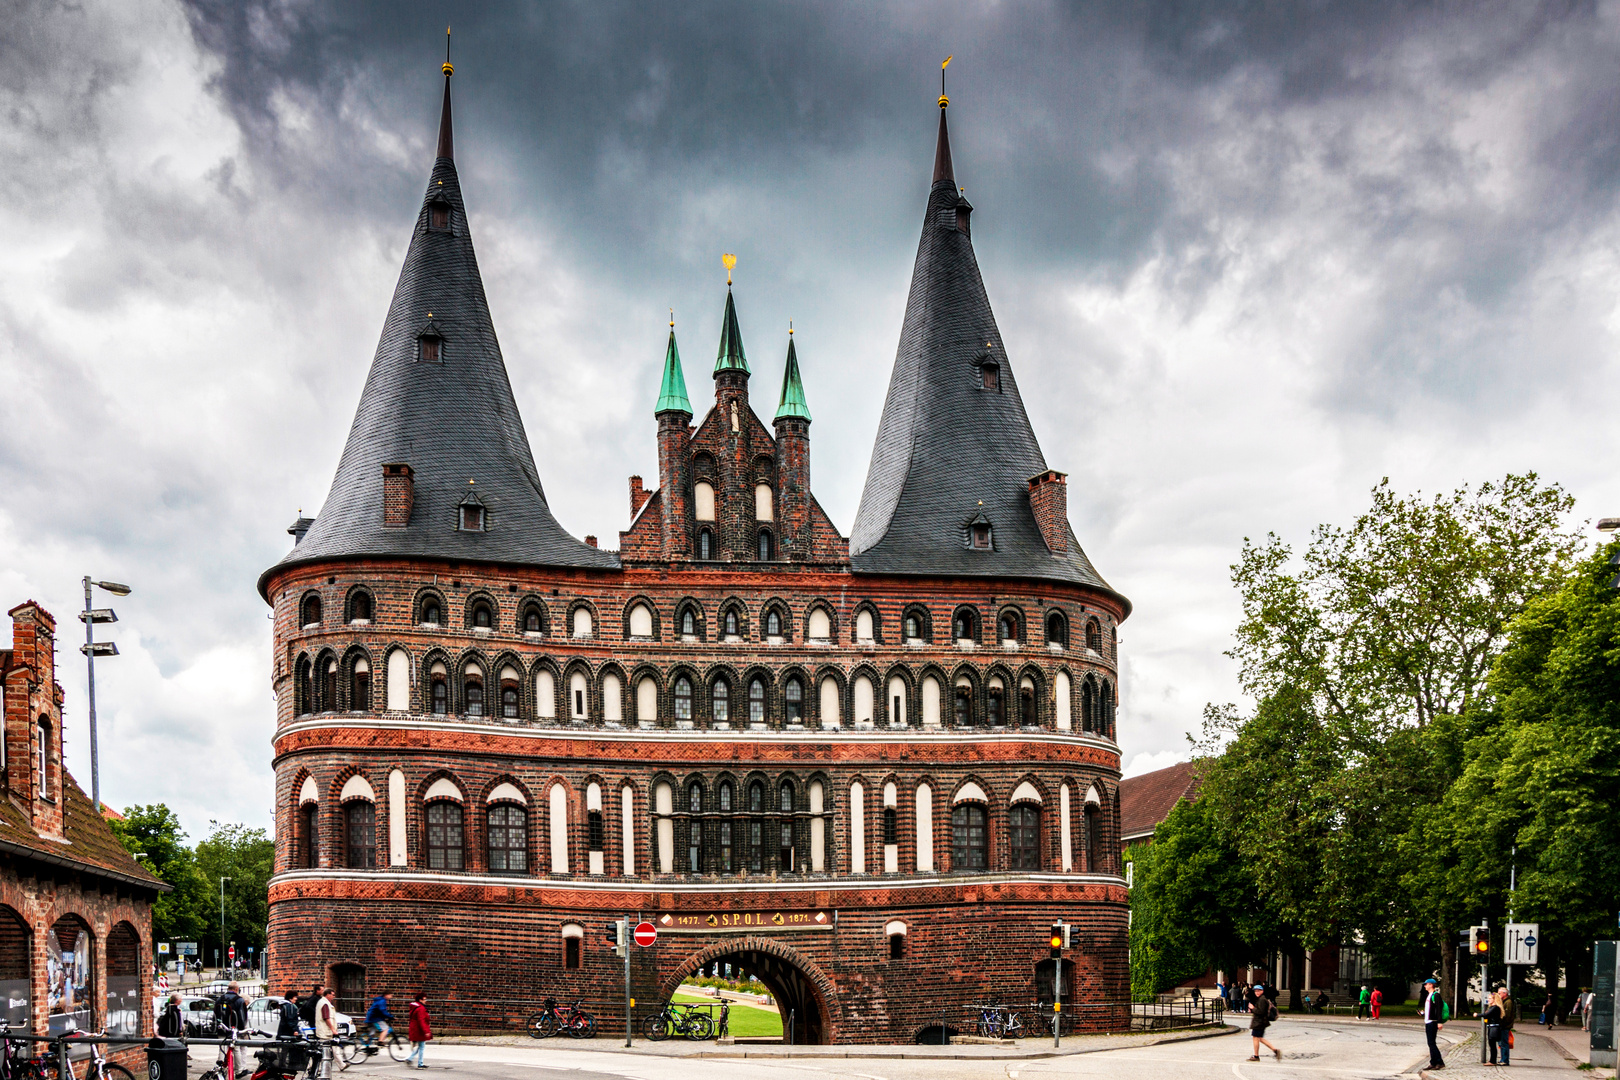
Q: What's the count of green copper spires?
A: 3